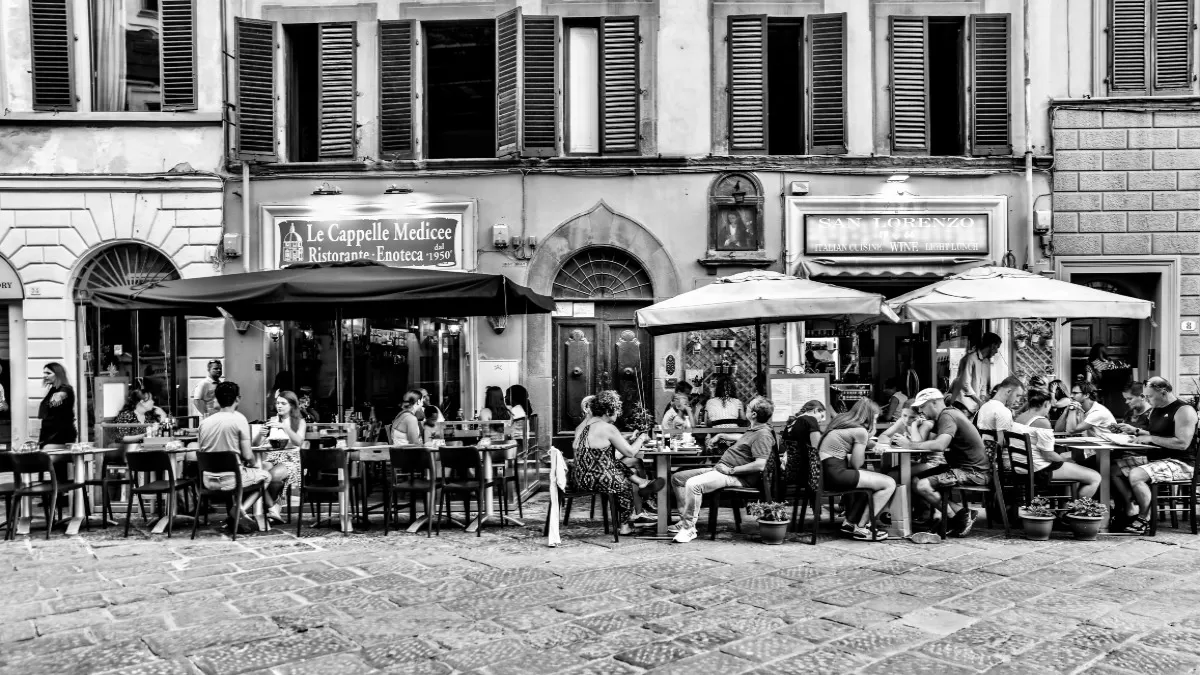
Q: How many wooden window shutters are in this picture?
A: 14